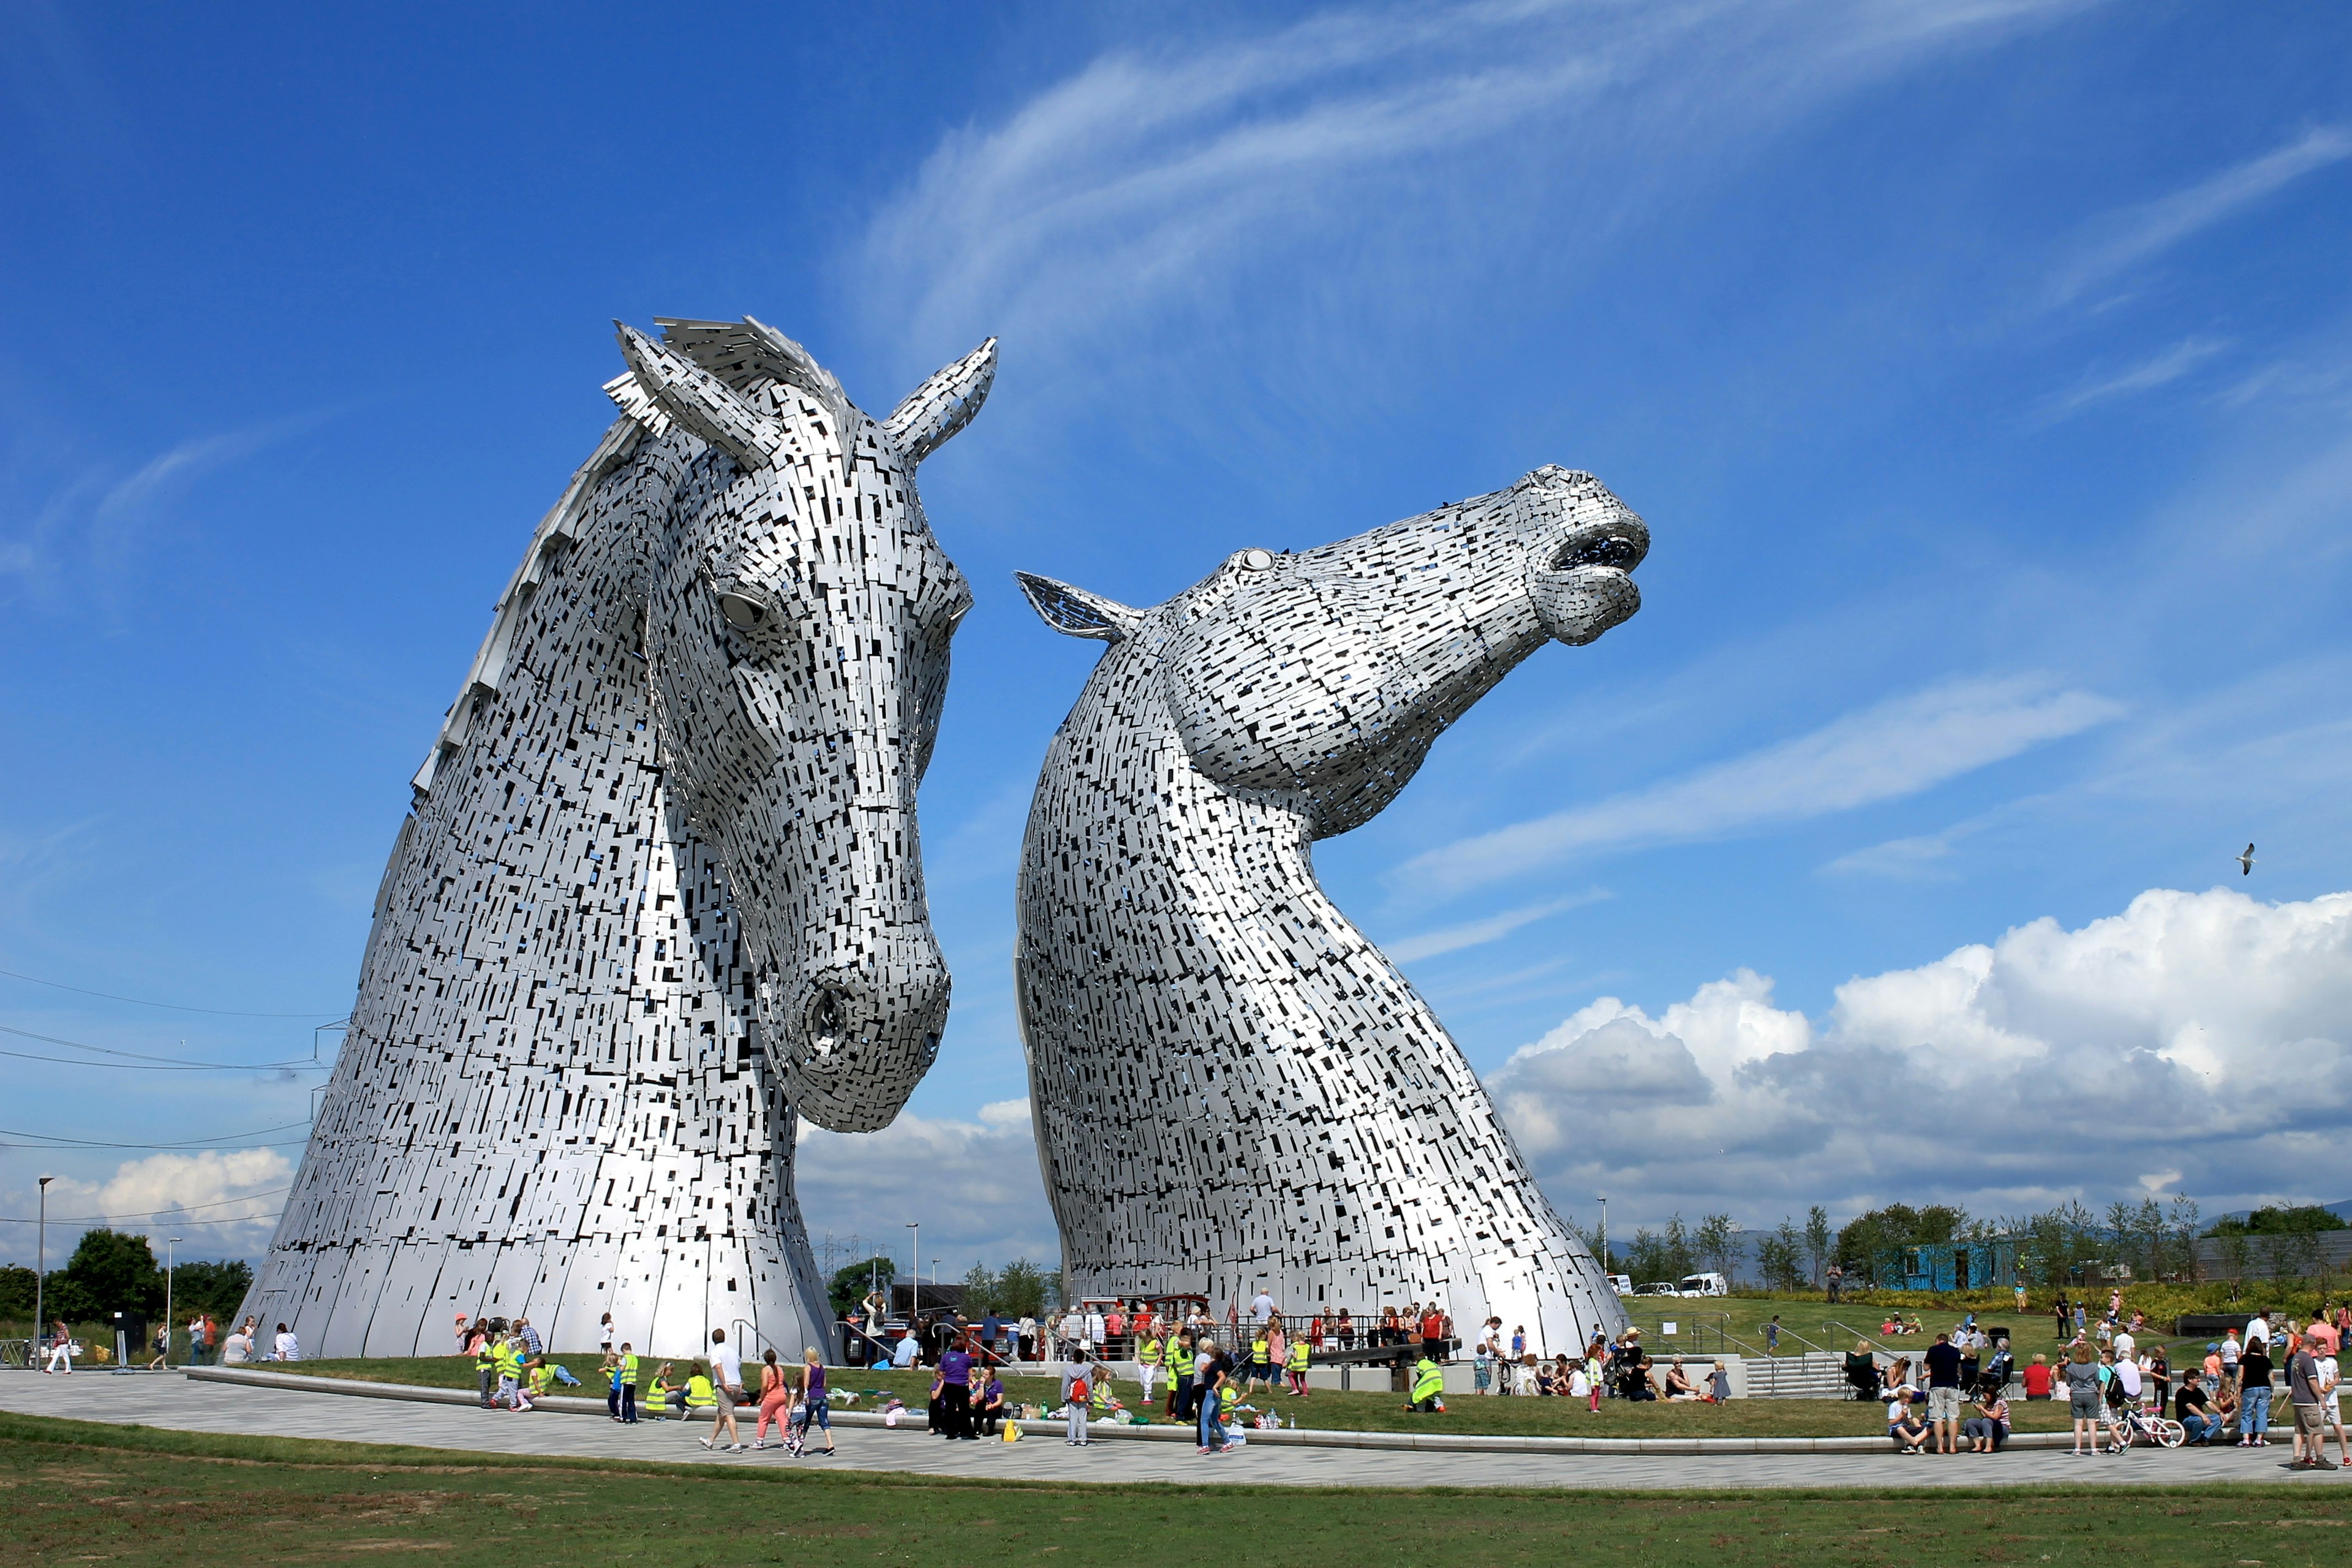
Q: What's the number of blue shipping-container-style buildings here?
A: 1